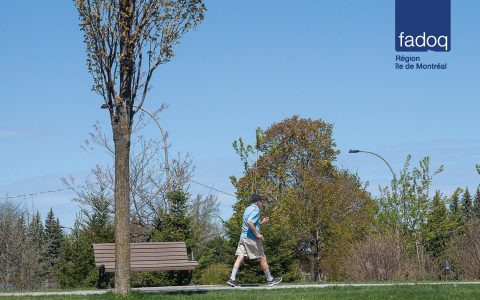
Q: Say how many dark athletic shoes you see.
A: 2